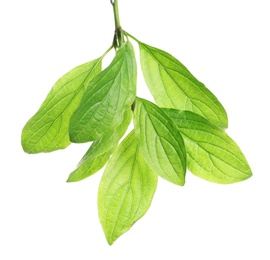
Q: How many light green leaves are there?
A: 7